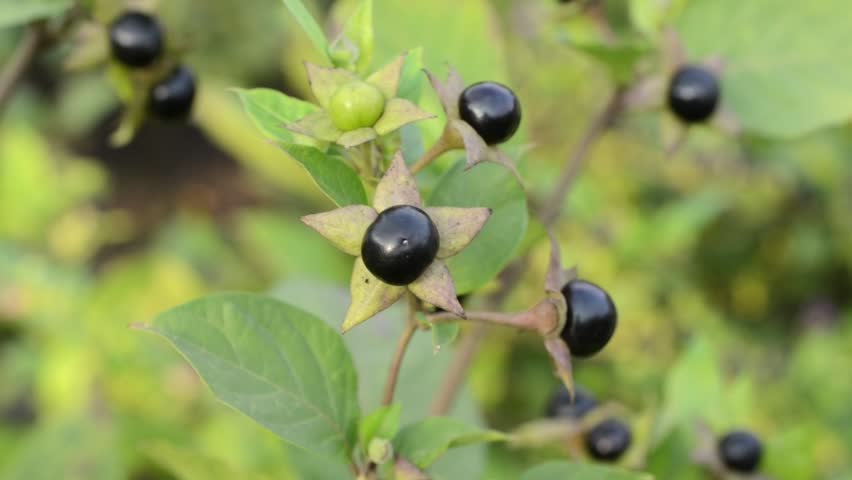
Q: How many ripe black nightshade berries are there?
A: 9